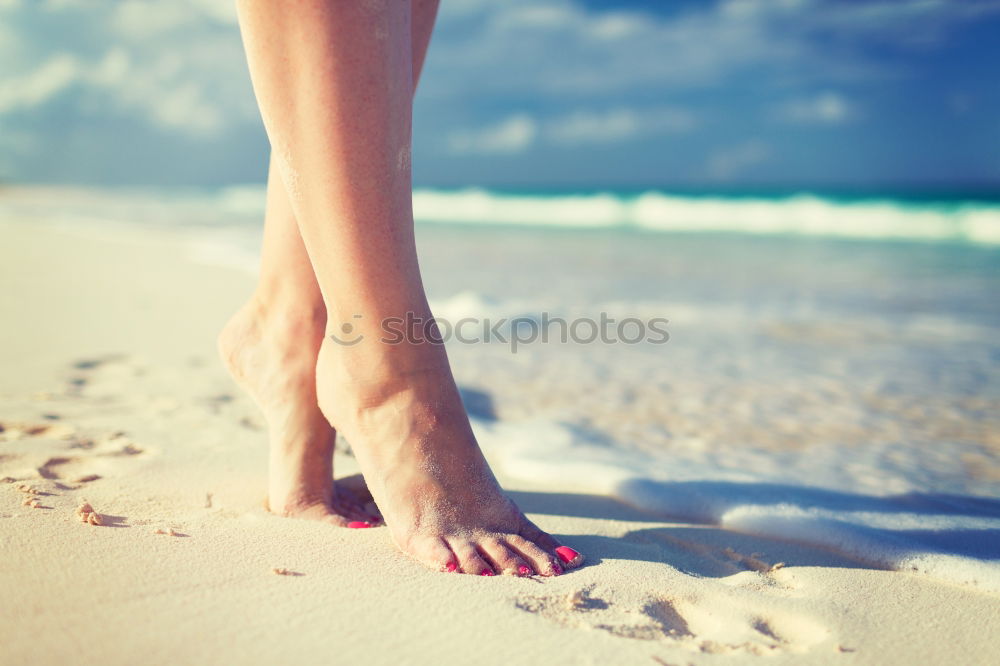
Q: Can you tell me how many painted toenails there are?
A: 6